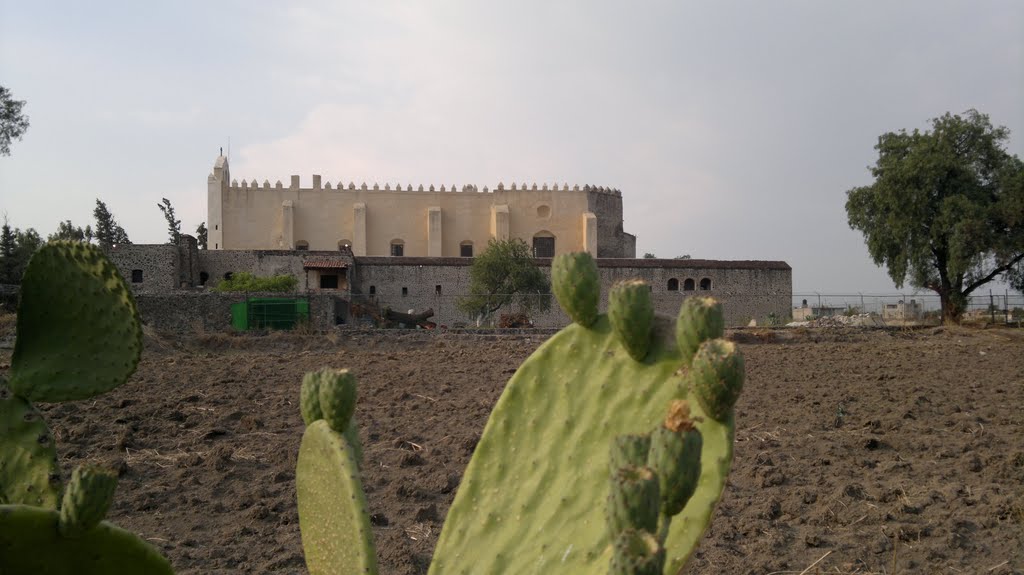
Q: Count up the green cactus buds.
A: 11